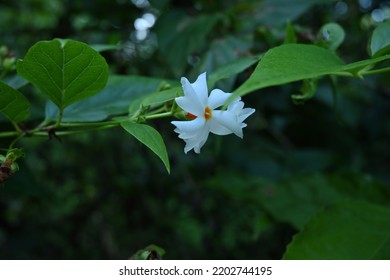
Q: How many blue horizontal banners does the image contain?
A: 0